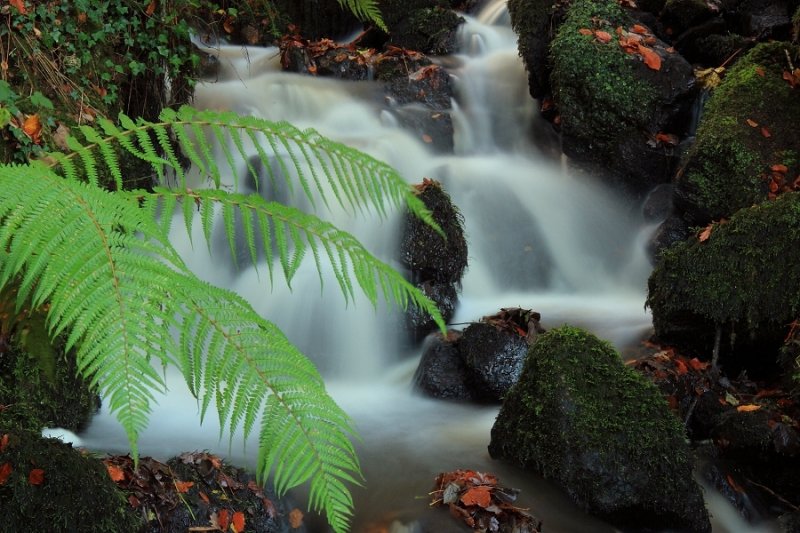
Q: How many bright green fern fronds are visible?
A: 4